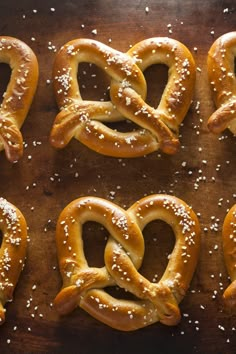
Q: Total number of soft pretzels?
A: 6